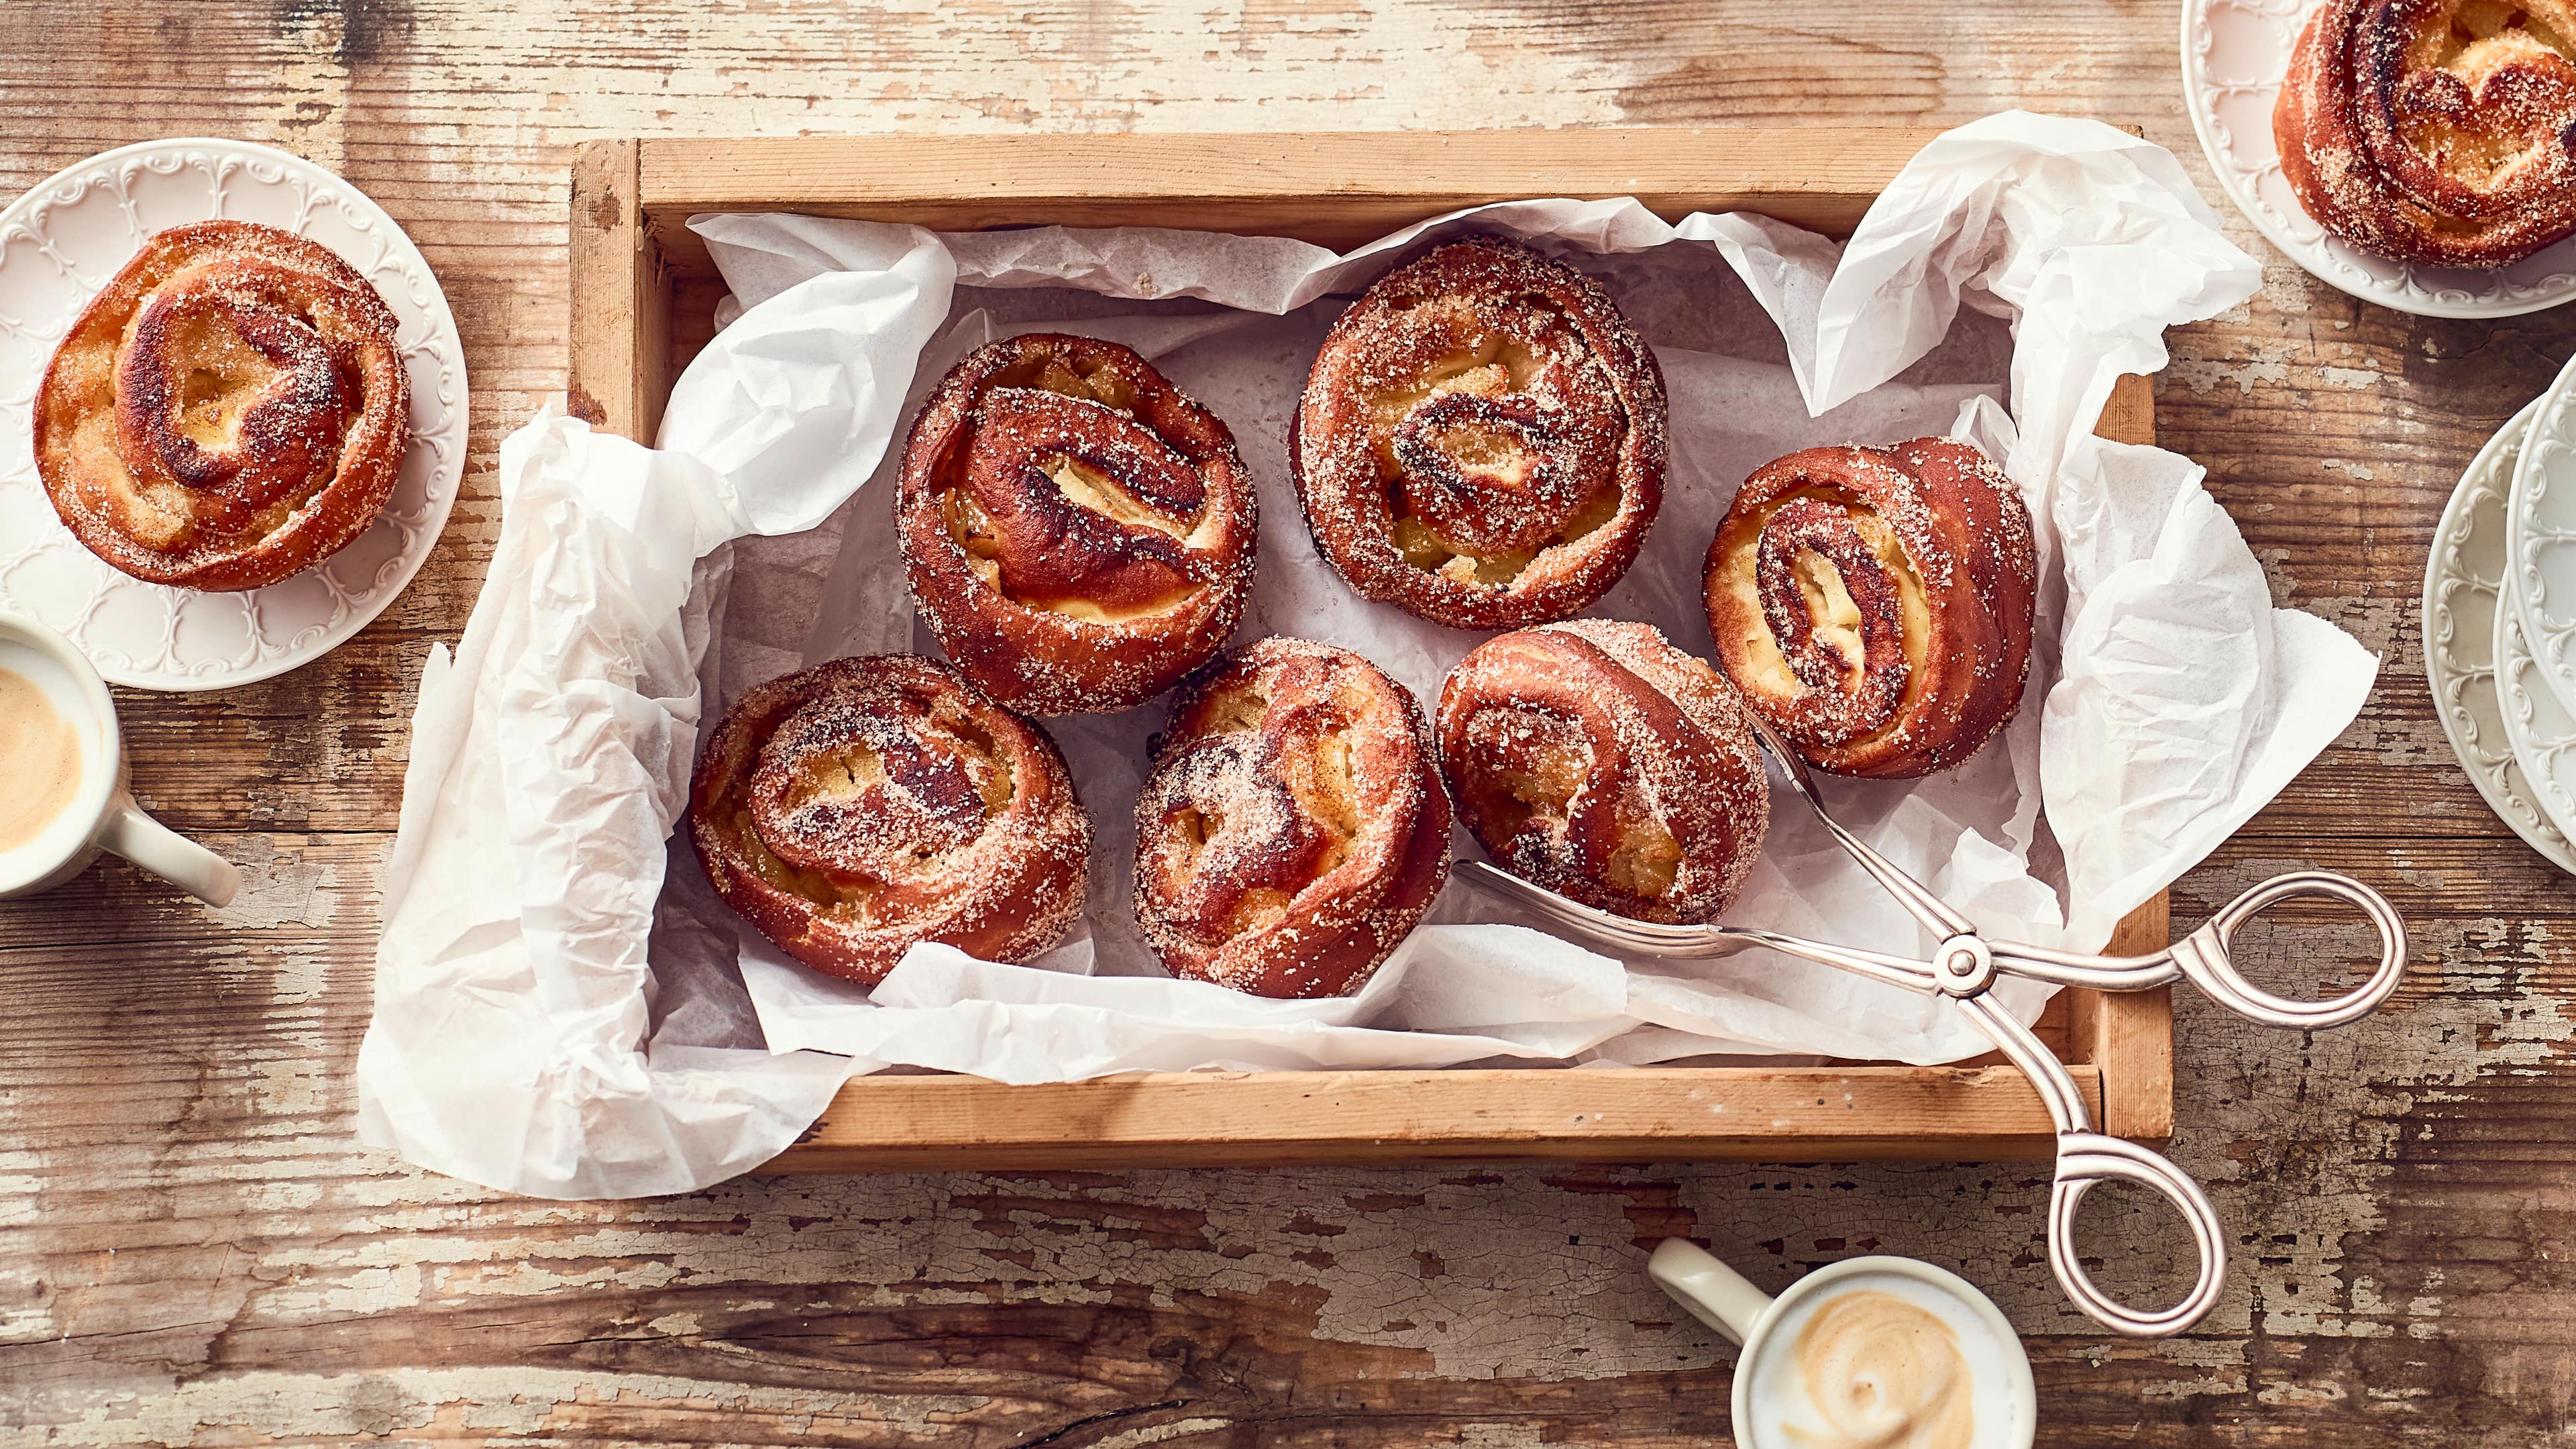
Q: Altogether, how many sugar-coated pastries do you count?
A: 8